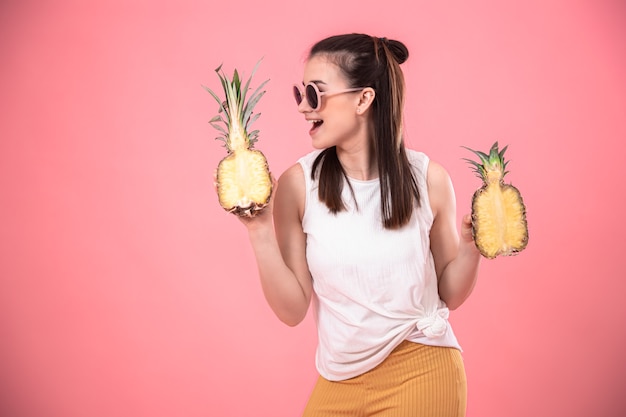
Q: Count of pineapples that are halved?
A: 2